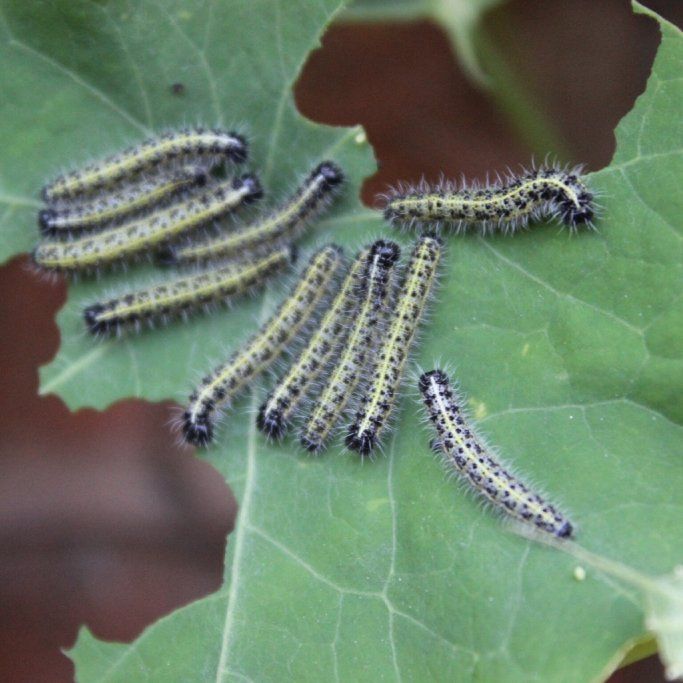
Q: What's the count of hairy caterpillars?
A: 11